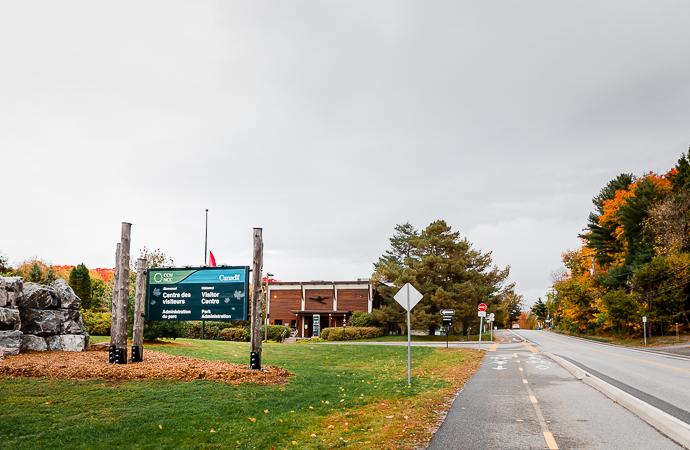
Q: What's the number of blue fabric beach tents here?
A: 0